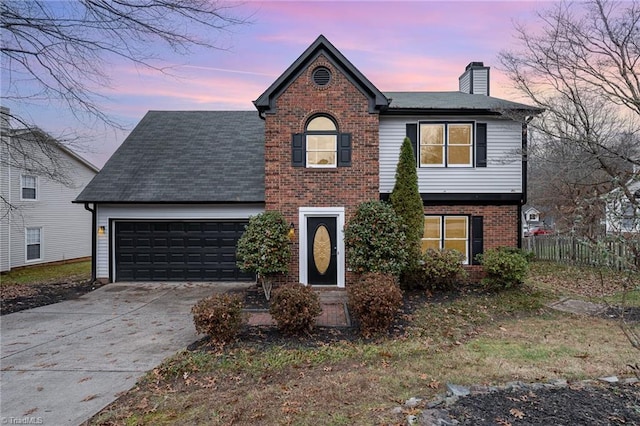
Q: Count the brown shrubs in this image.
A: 3